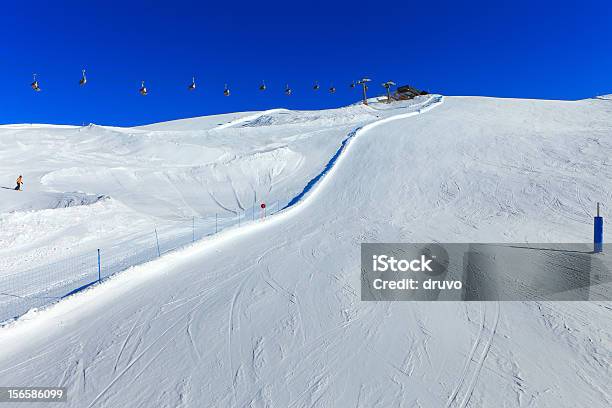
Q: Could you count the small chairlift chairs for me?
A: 10